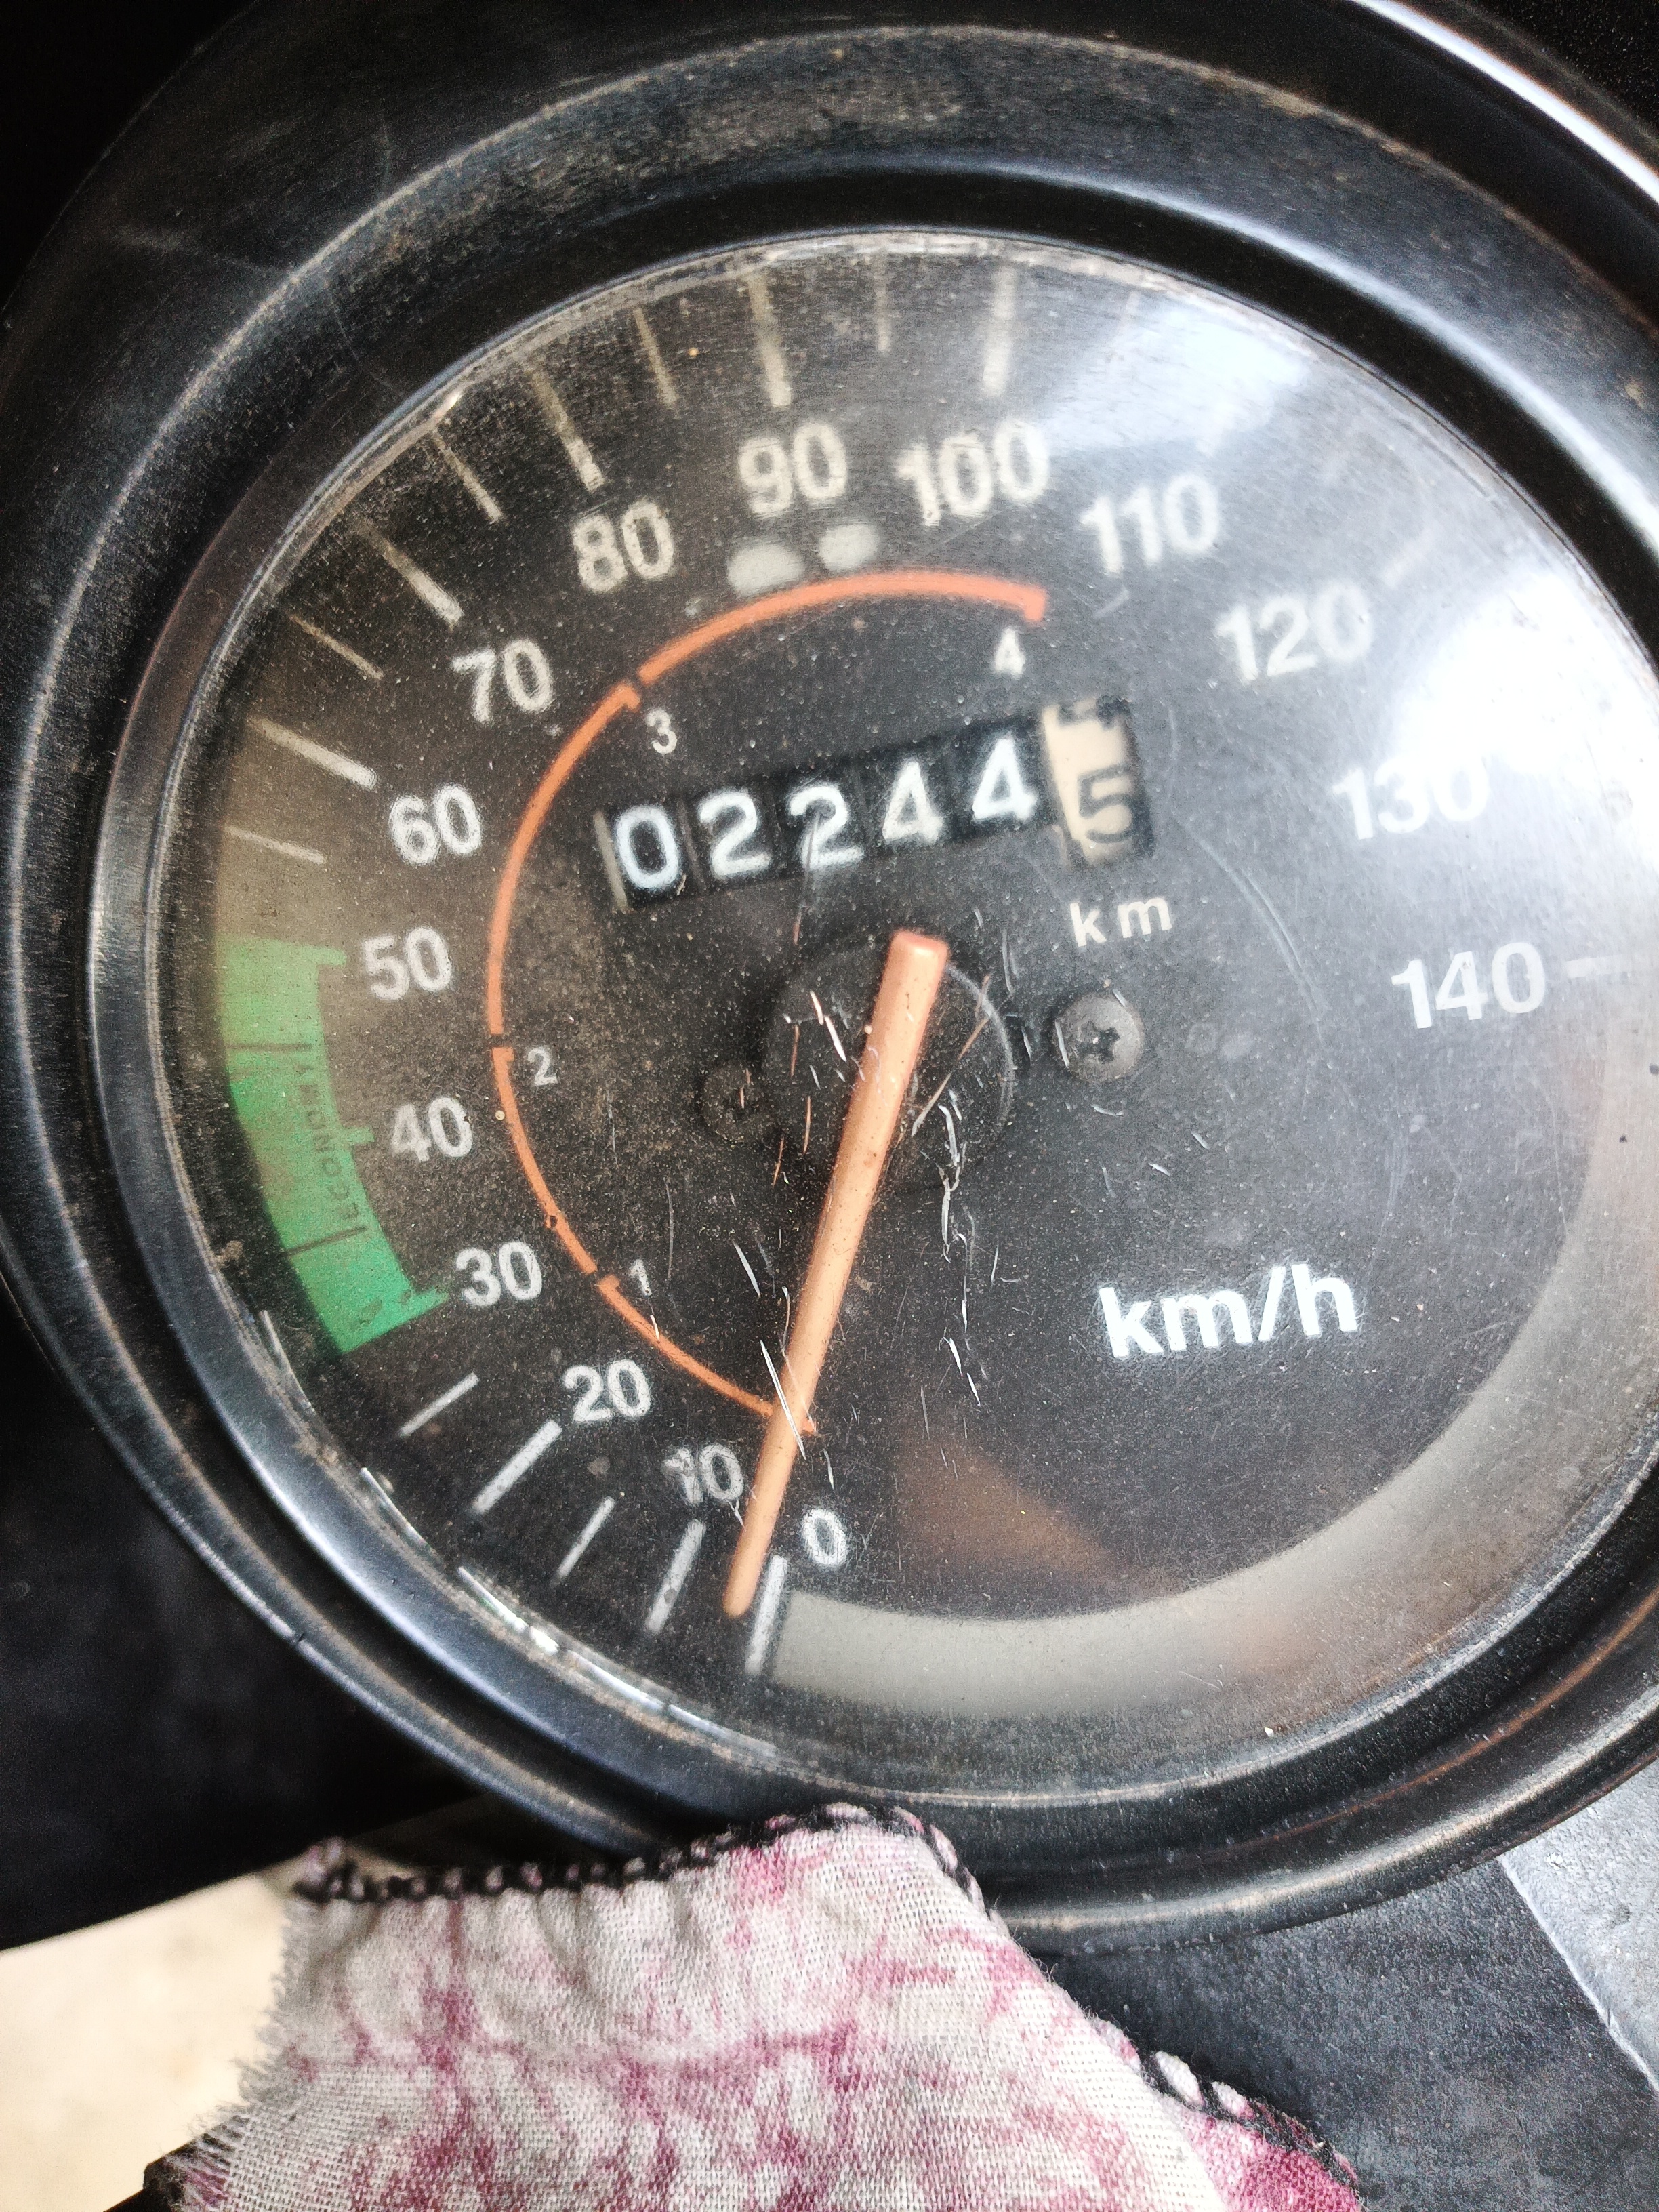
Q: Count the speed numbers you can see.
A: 15